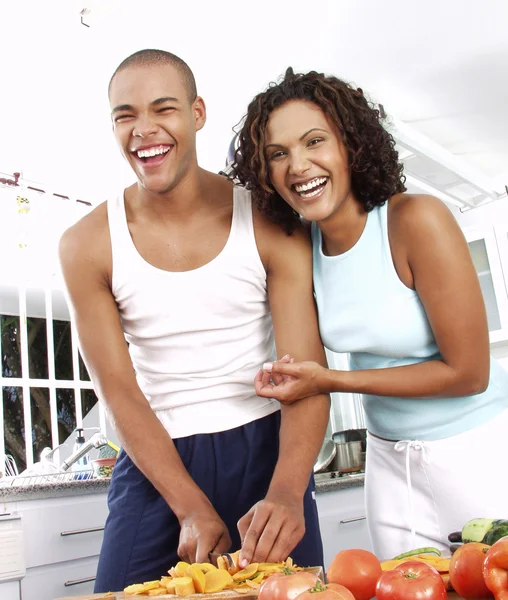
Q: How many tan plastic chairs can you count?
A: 0